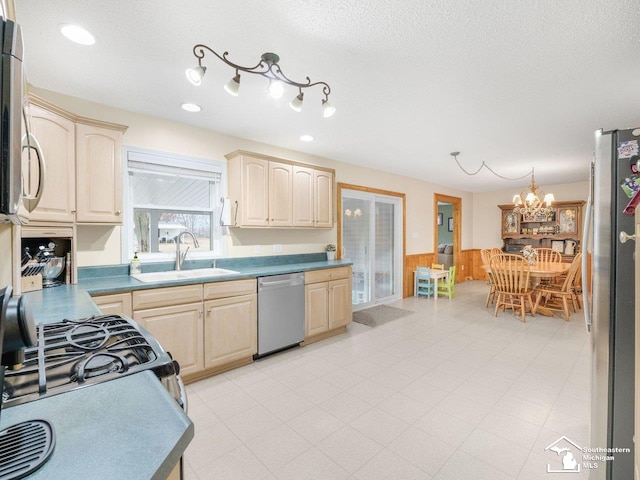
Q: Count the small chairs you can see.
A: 3